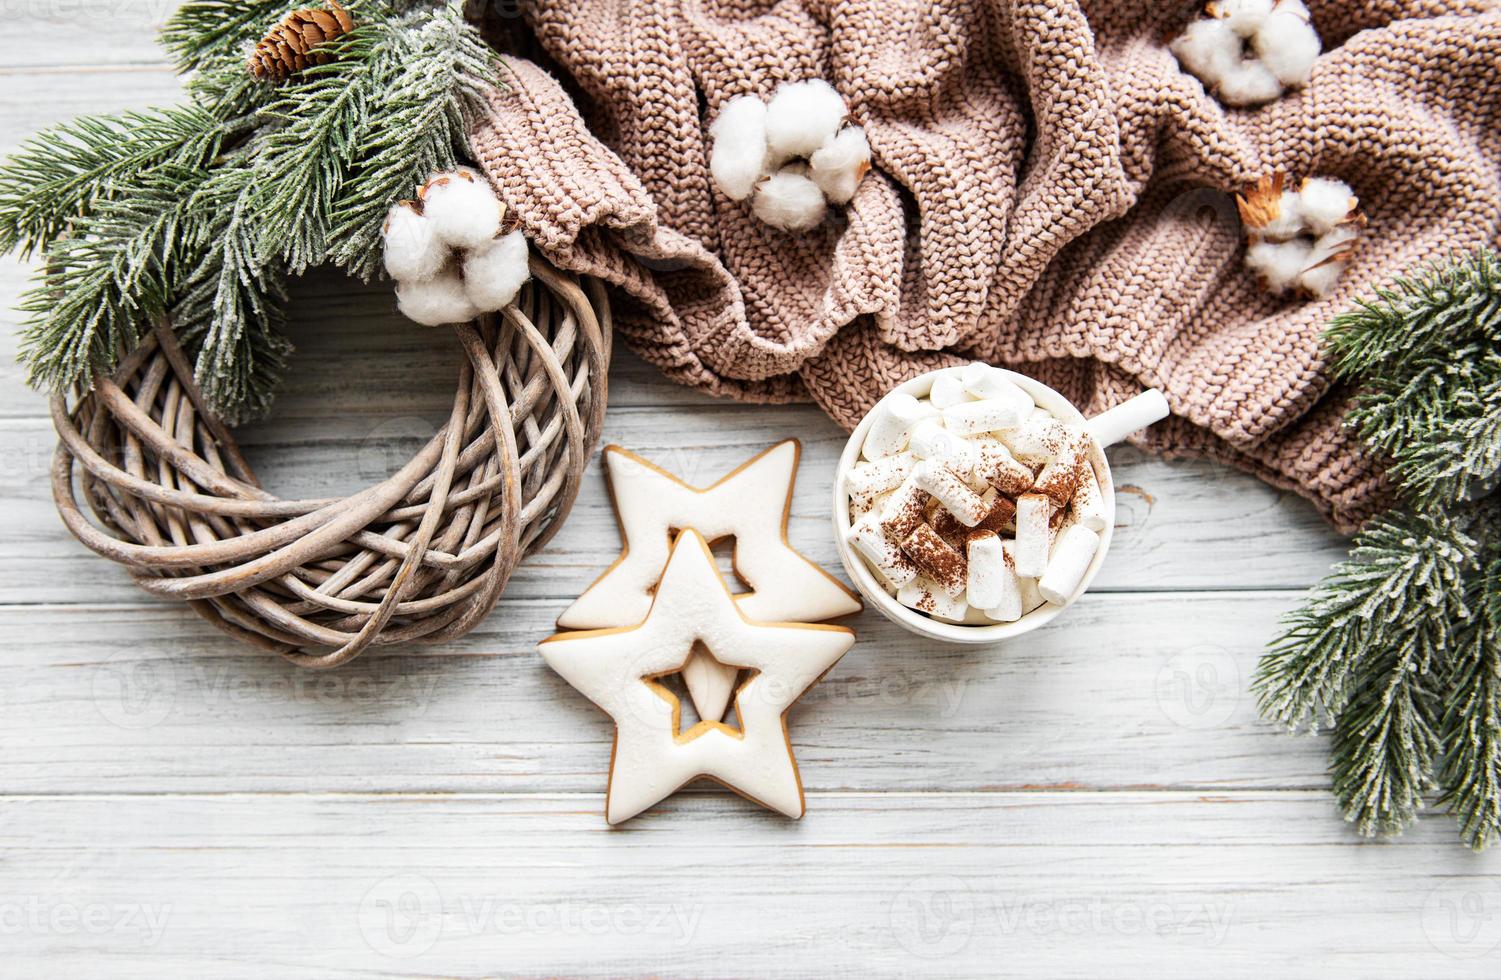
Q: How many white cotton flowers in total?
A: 4